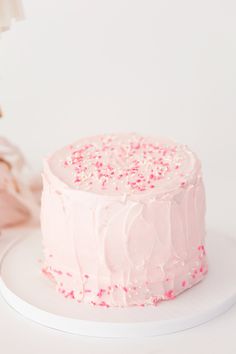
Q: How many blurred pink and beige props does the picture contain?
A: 2